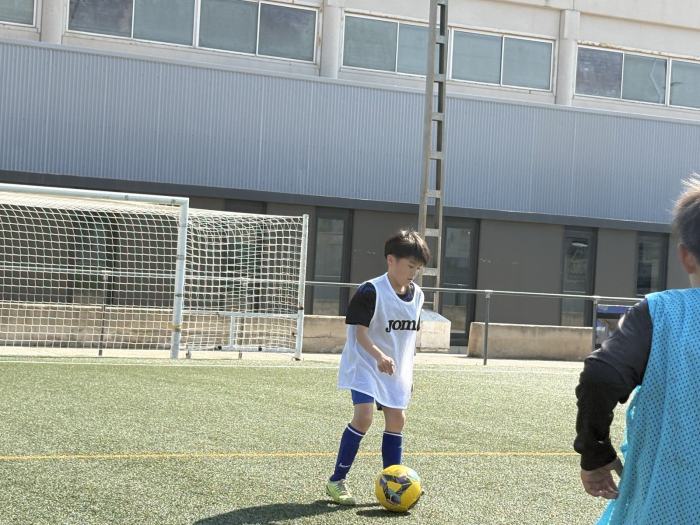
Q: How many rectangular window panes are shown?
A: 12